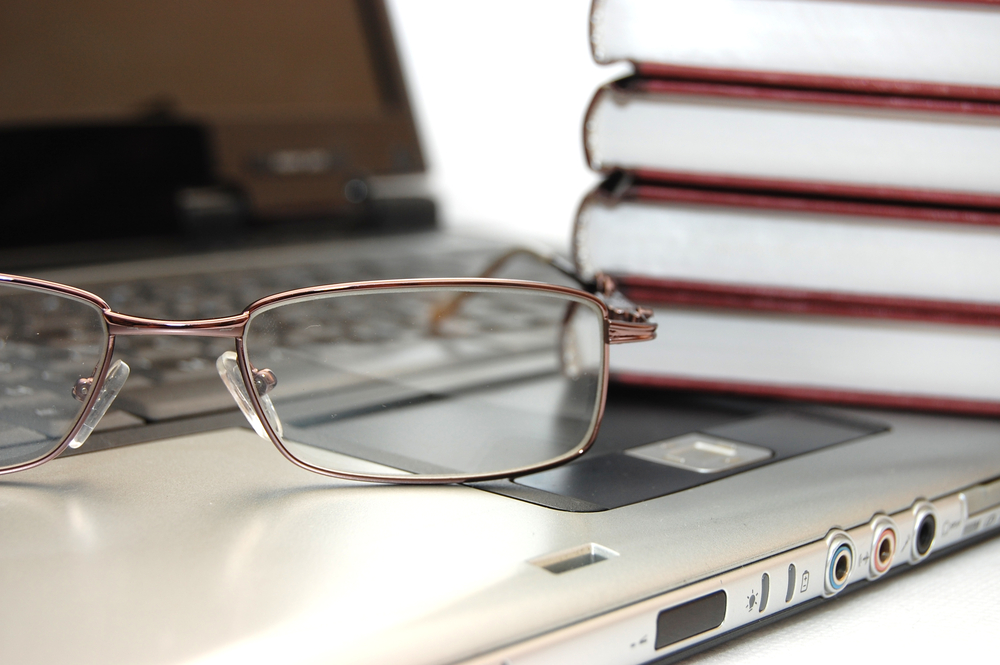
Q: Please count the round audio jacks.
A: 3